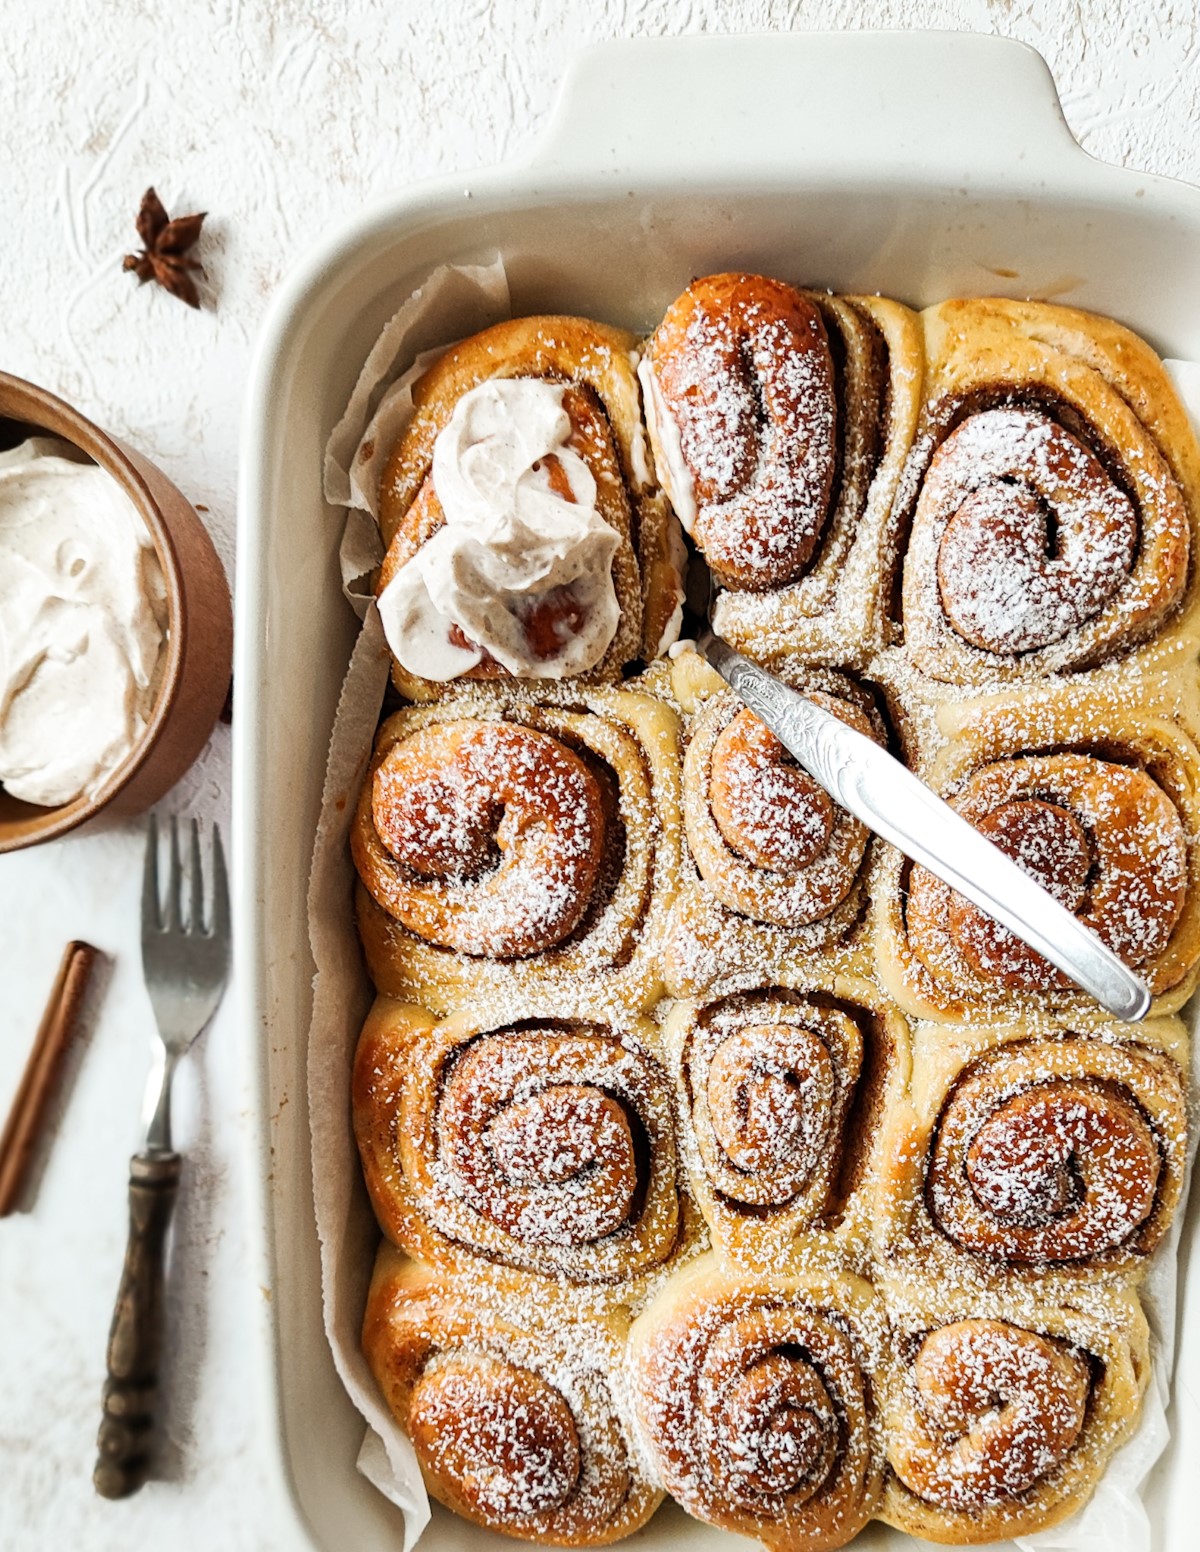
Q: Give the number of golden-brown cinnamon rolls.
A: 12